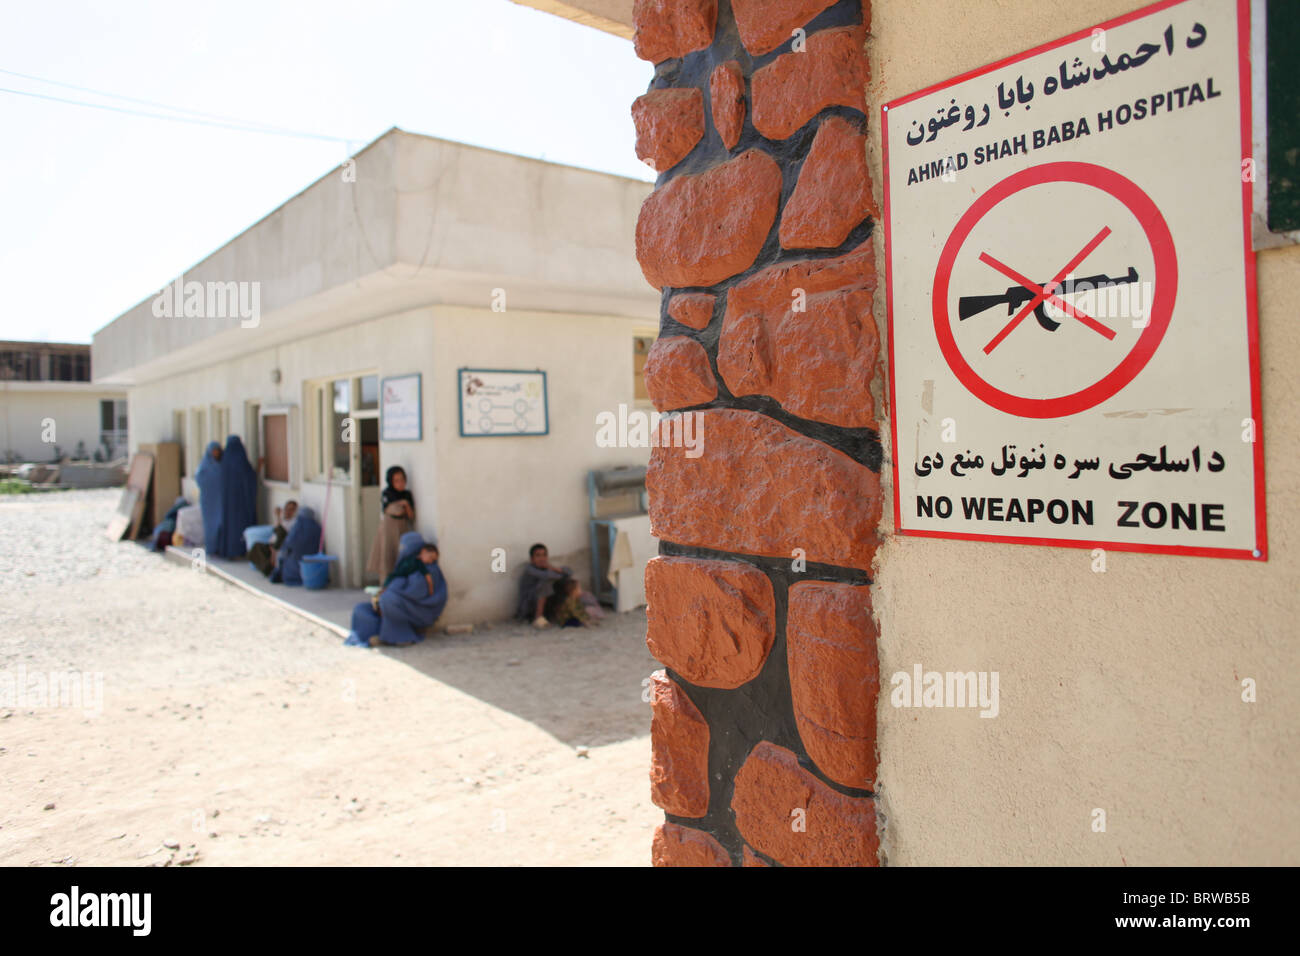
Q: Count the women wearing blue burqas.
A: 4